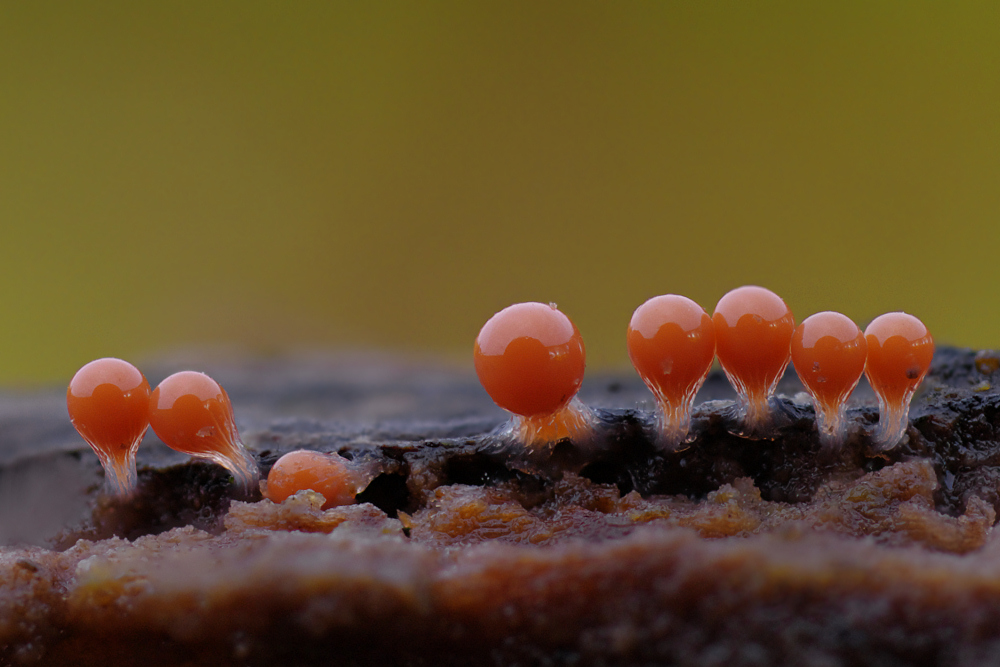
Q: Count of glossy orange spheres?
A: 8